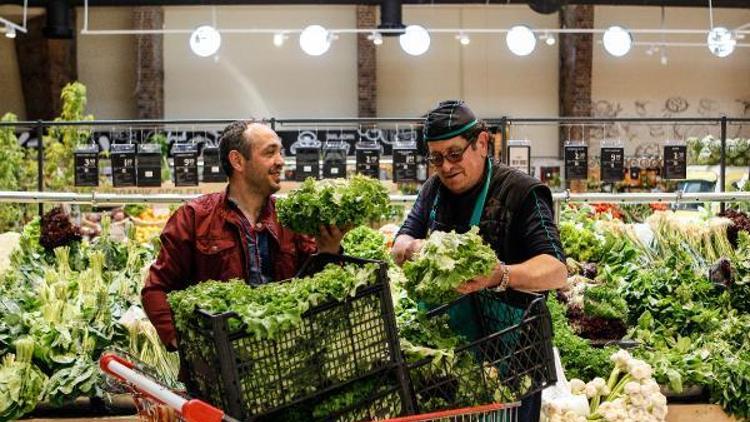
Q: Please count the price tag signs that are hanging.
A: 13